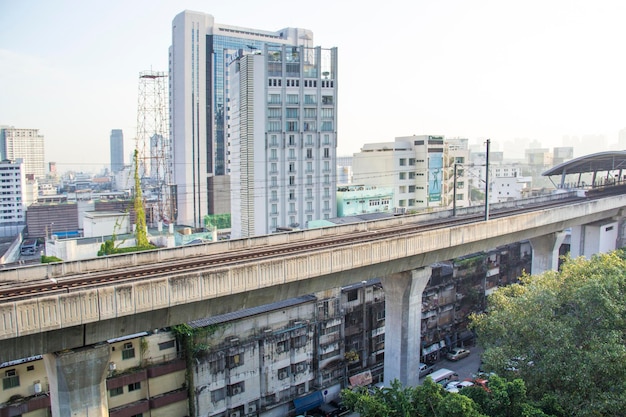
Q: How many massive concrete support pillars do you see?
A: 3